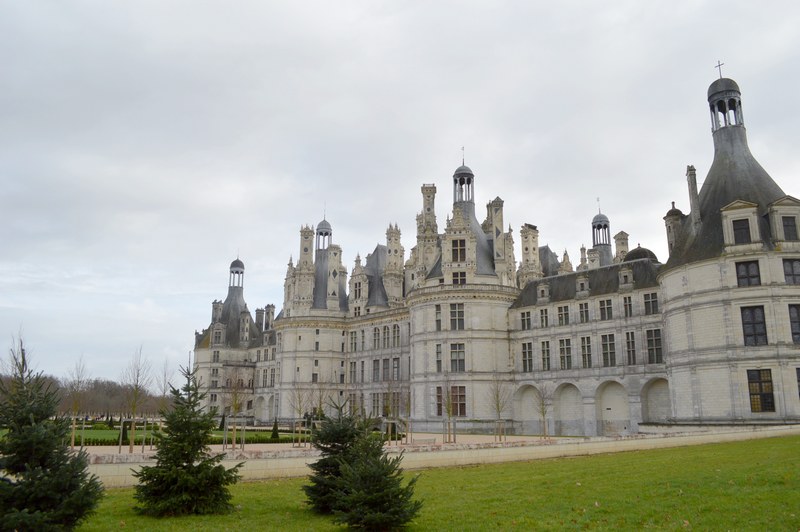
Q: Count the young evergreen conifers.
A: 4